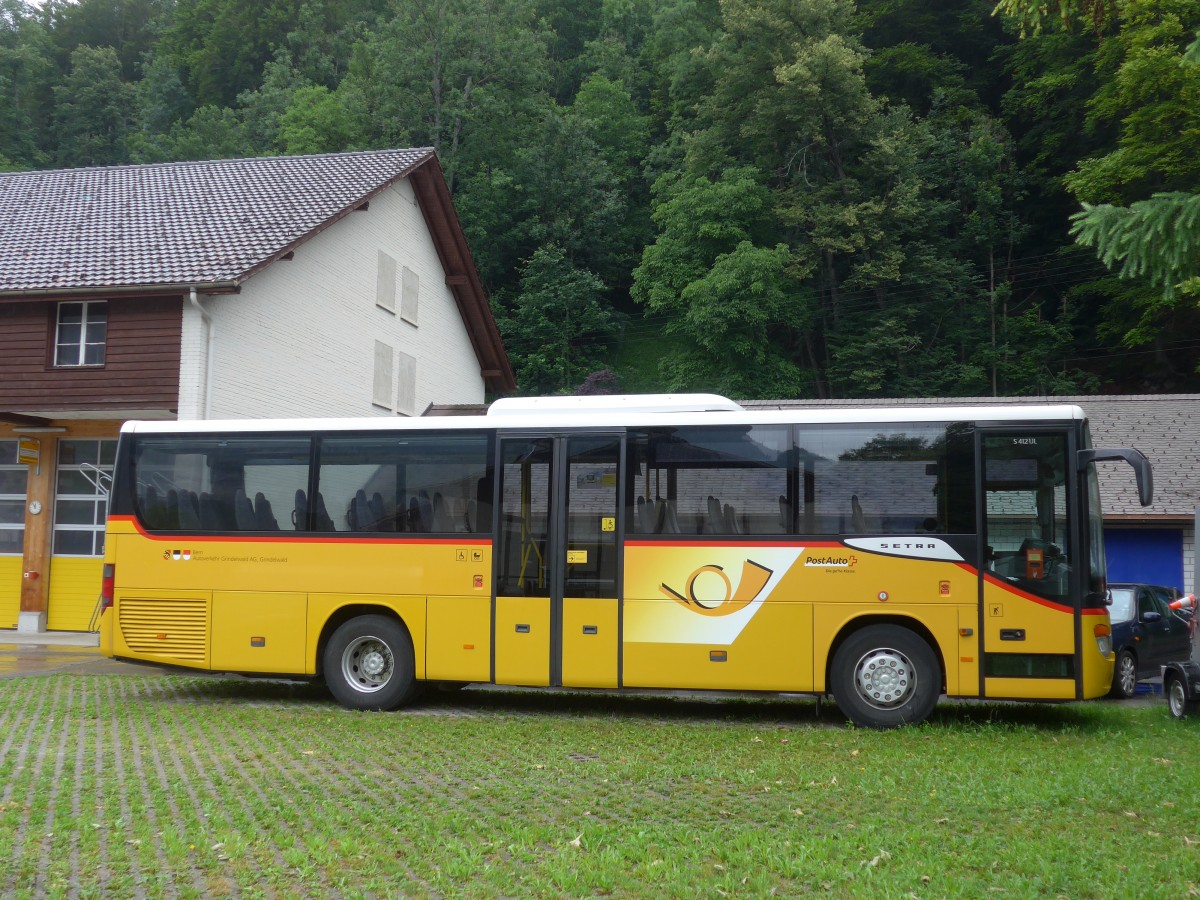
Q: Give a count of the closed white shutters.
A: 4